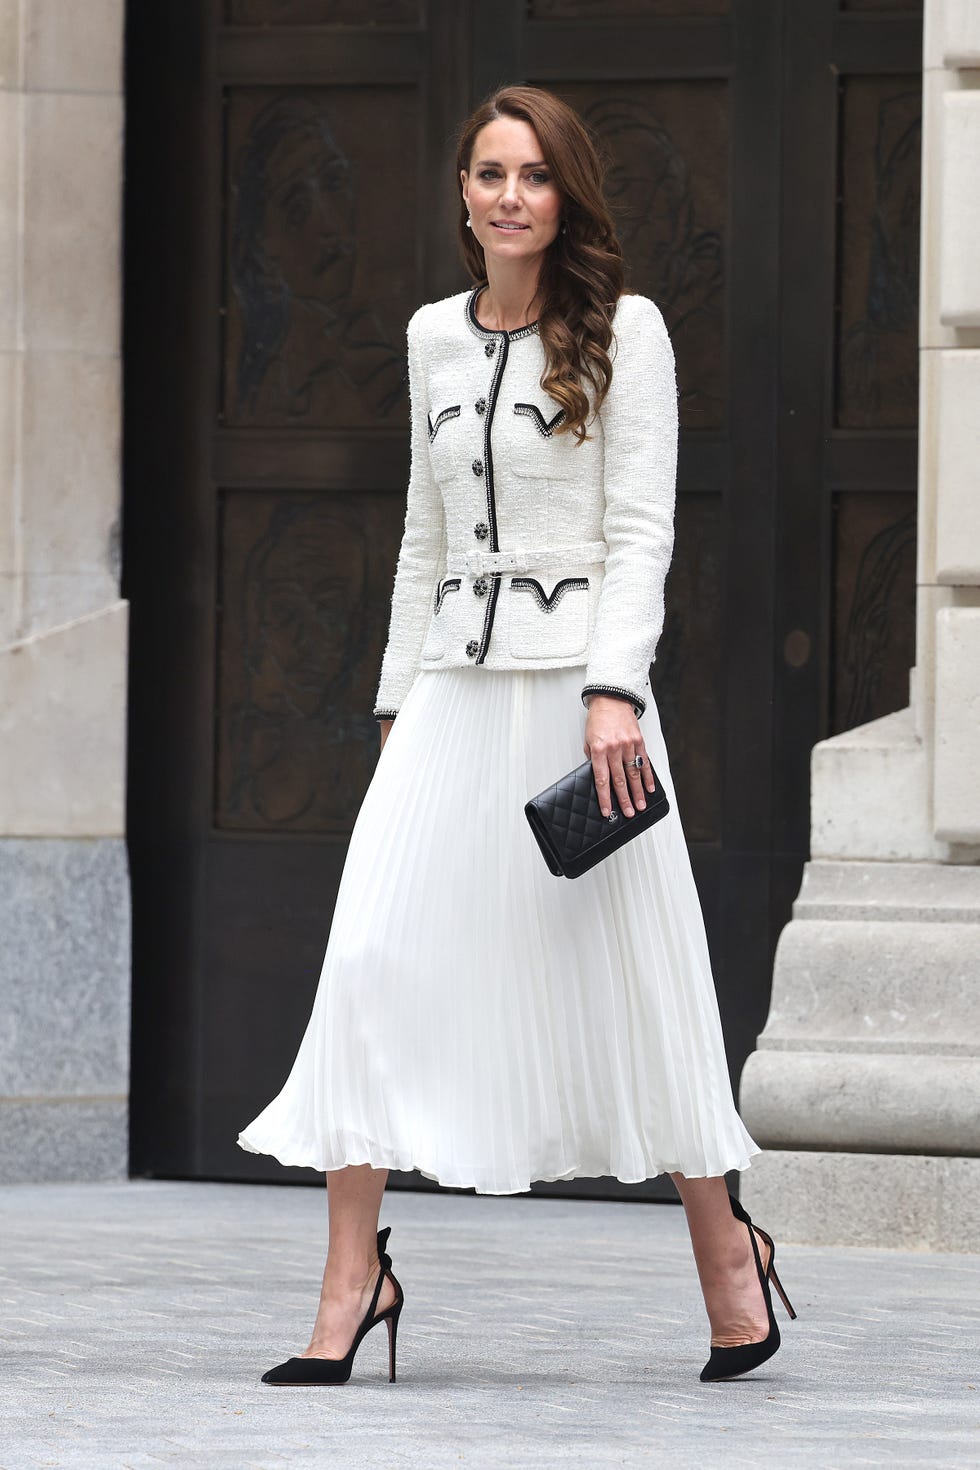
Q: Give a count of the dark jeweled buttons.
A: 6